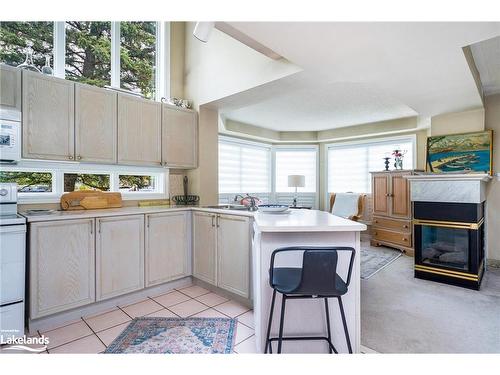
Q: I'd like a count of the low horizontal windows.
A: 3